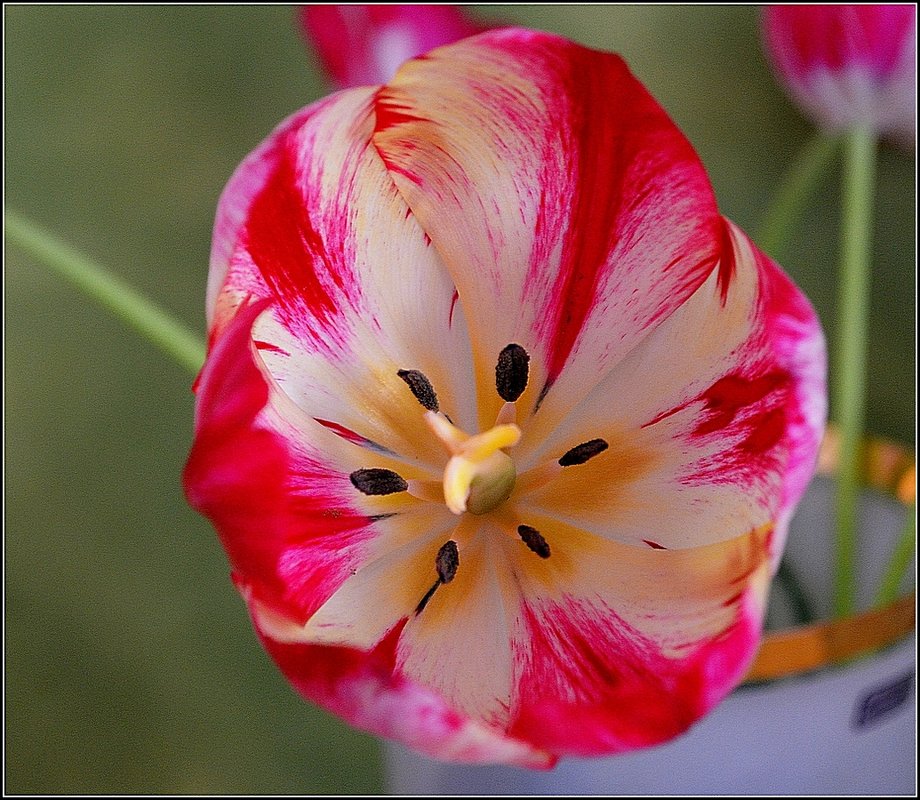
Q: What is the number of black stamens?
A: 6